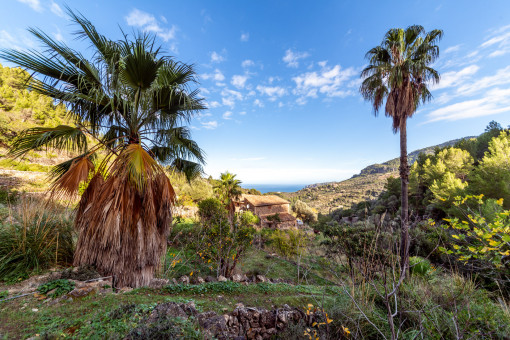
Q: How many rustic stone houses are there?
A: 1